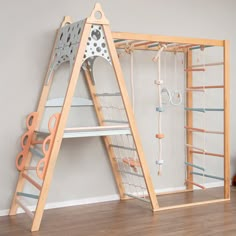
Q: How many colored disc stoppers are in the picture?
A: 4